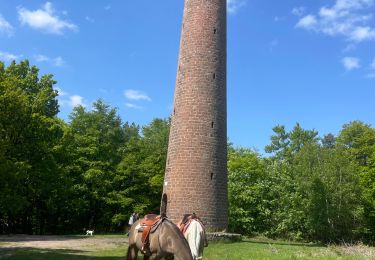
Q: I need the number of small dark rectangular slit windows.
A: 4